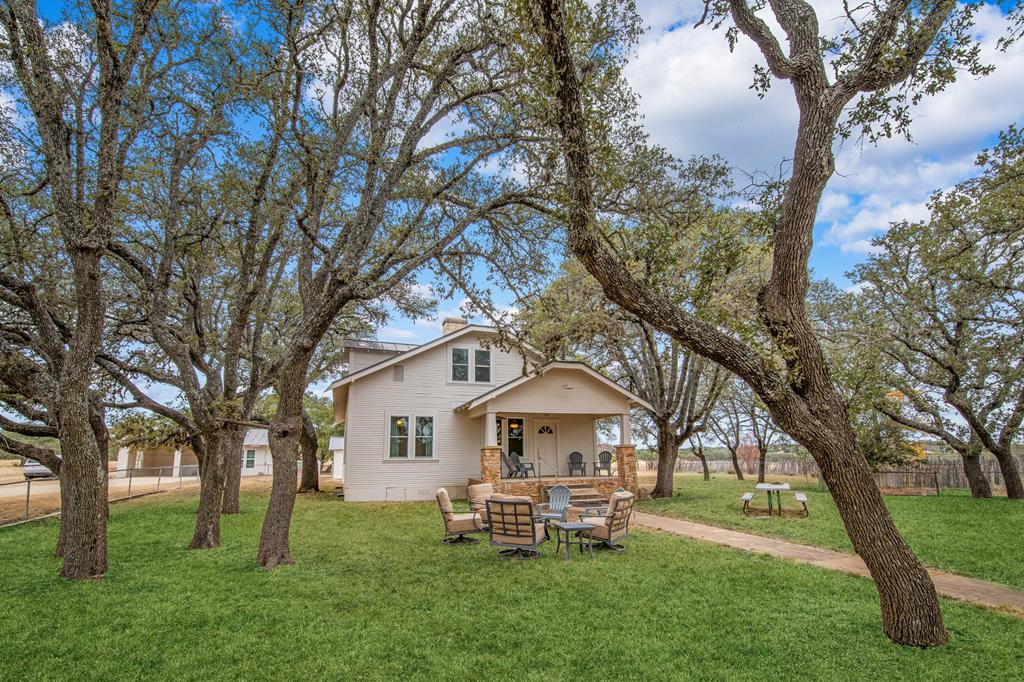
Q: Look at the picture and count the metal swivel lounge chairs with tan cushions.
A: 4